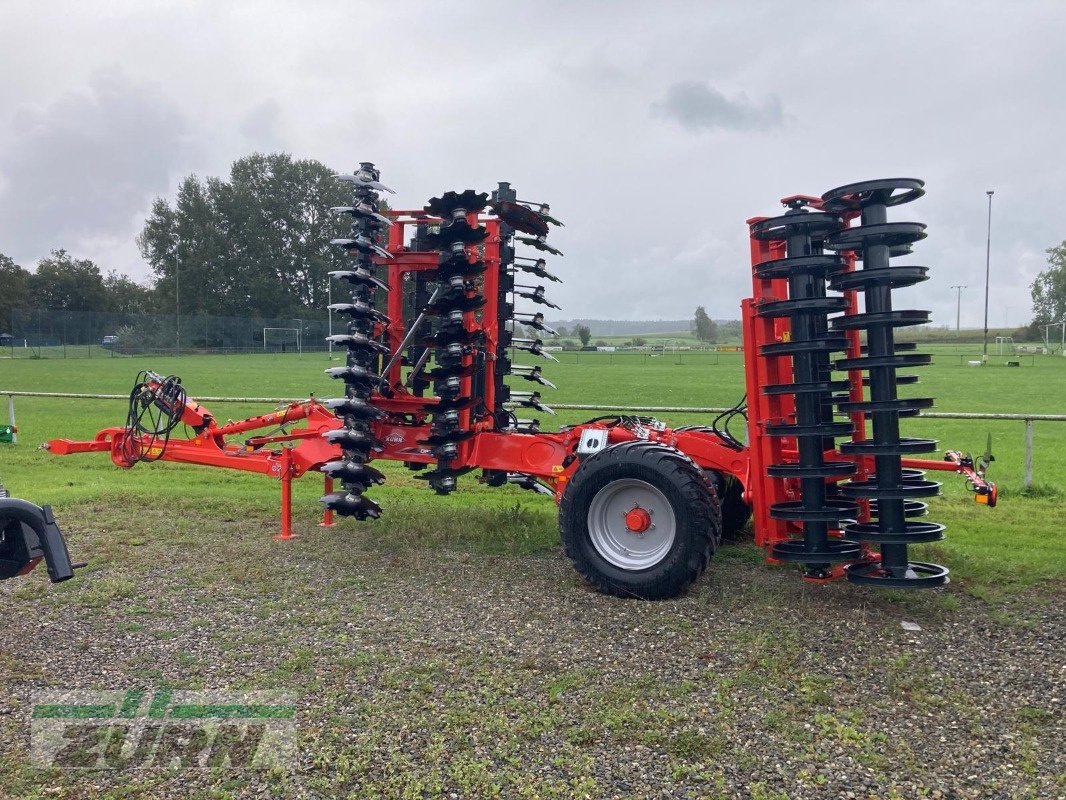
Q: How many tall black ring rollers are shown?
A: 2